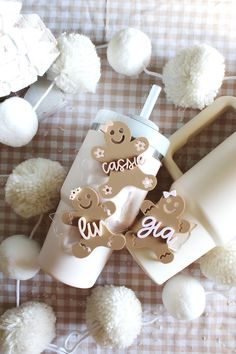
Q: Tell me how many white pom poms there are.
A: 10